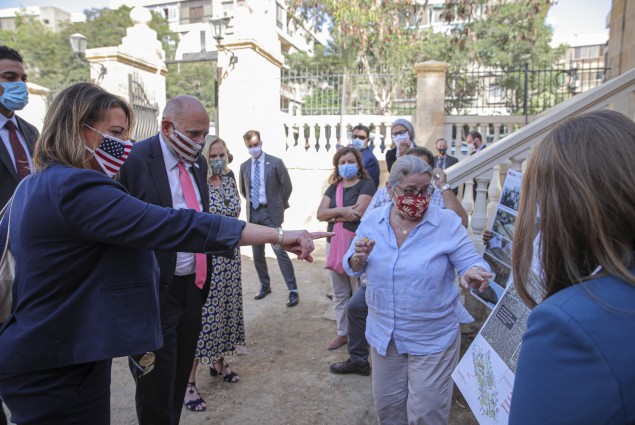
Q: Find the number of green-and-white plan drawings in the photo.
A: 1